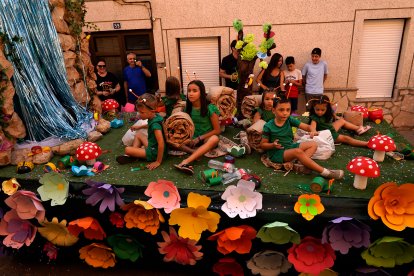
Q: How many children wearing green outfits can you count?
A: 6